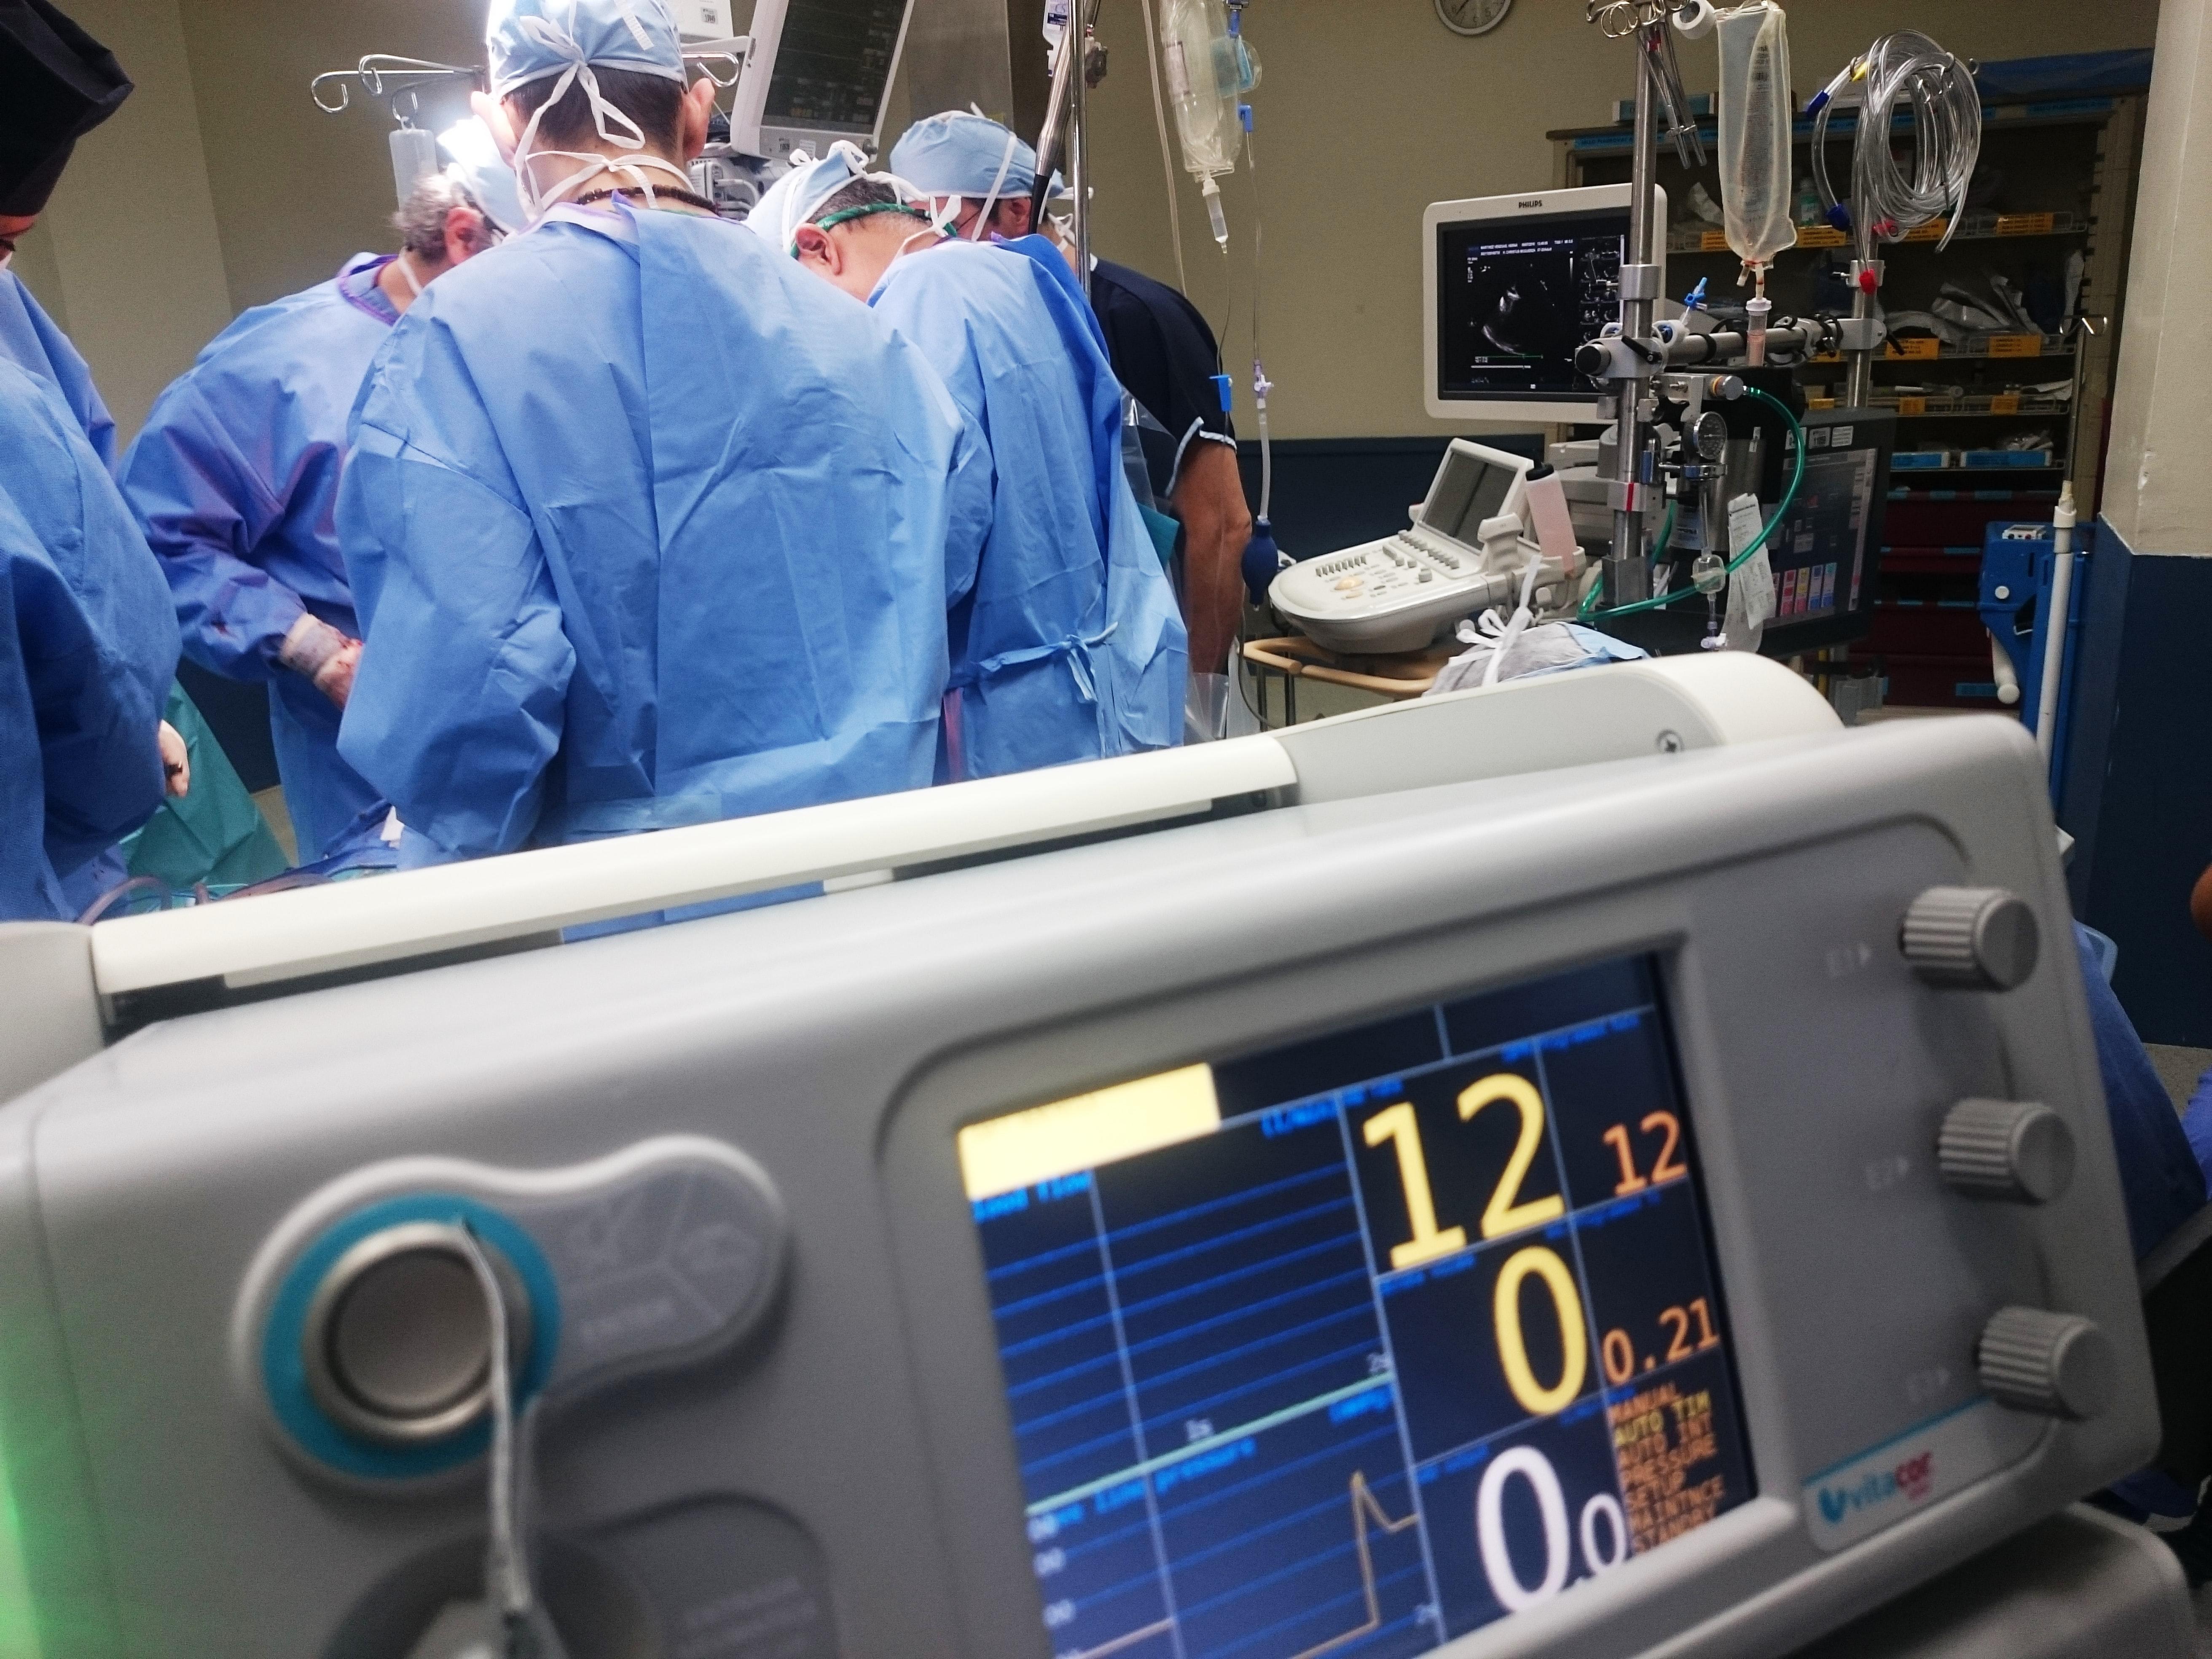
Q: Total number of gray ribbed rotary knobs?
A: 3